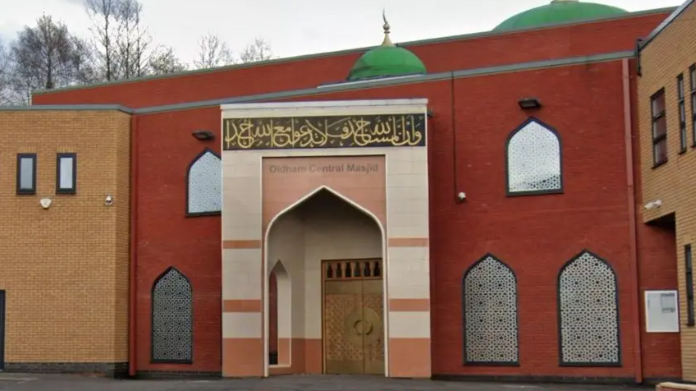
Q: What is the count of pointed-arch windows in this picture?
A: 5